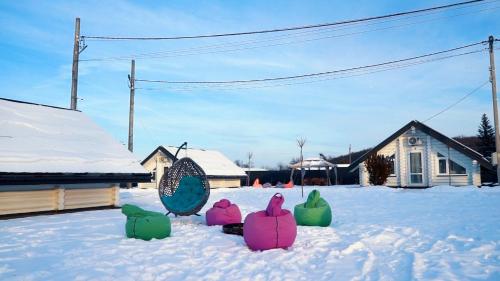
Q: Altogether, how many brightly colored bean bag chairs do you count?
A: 4